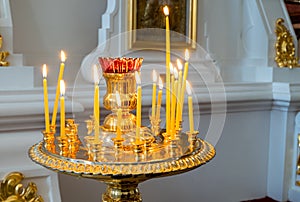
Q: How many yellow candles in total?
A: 14